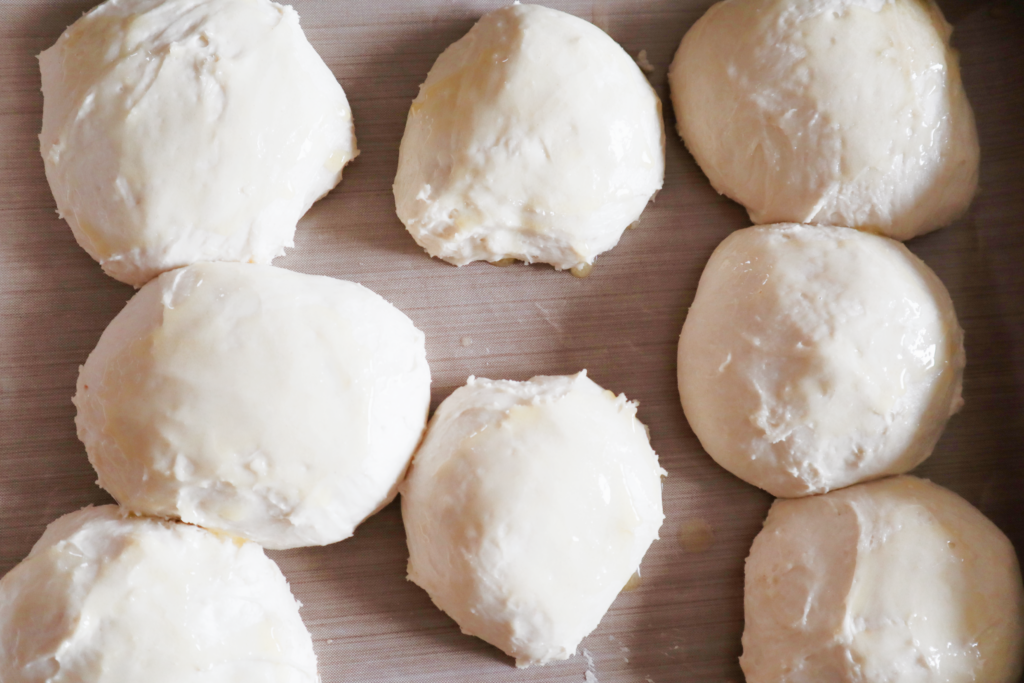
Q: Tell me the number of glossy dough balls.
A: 8